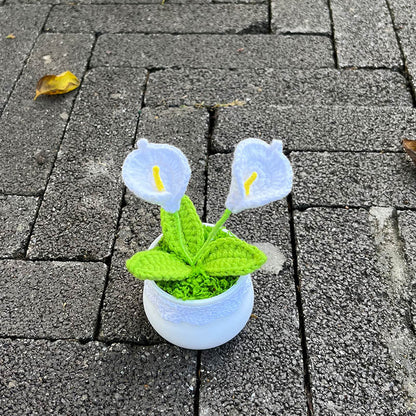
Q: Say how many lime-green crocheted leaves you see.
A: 3